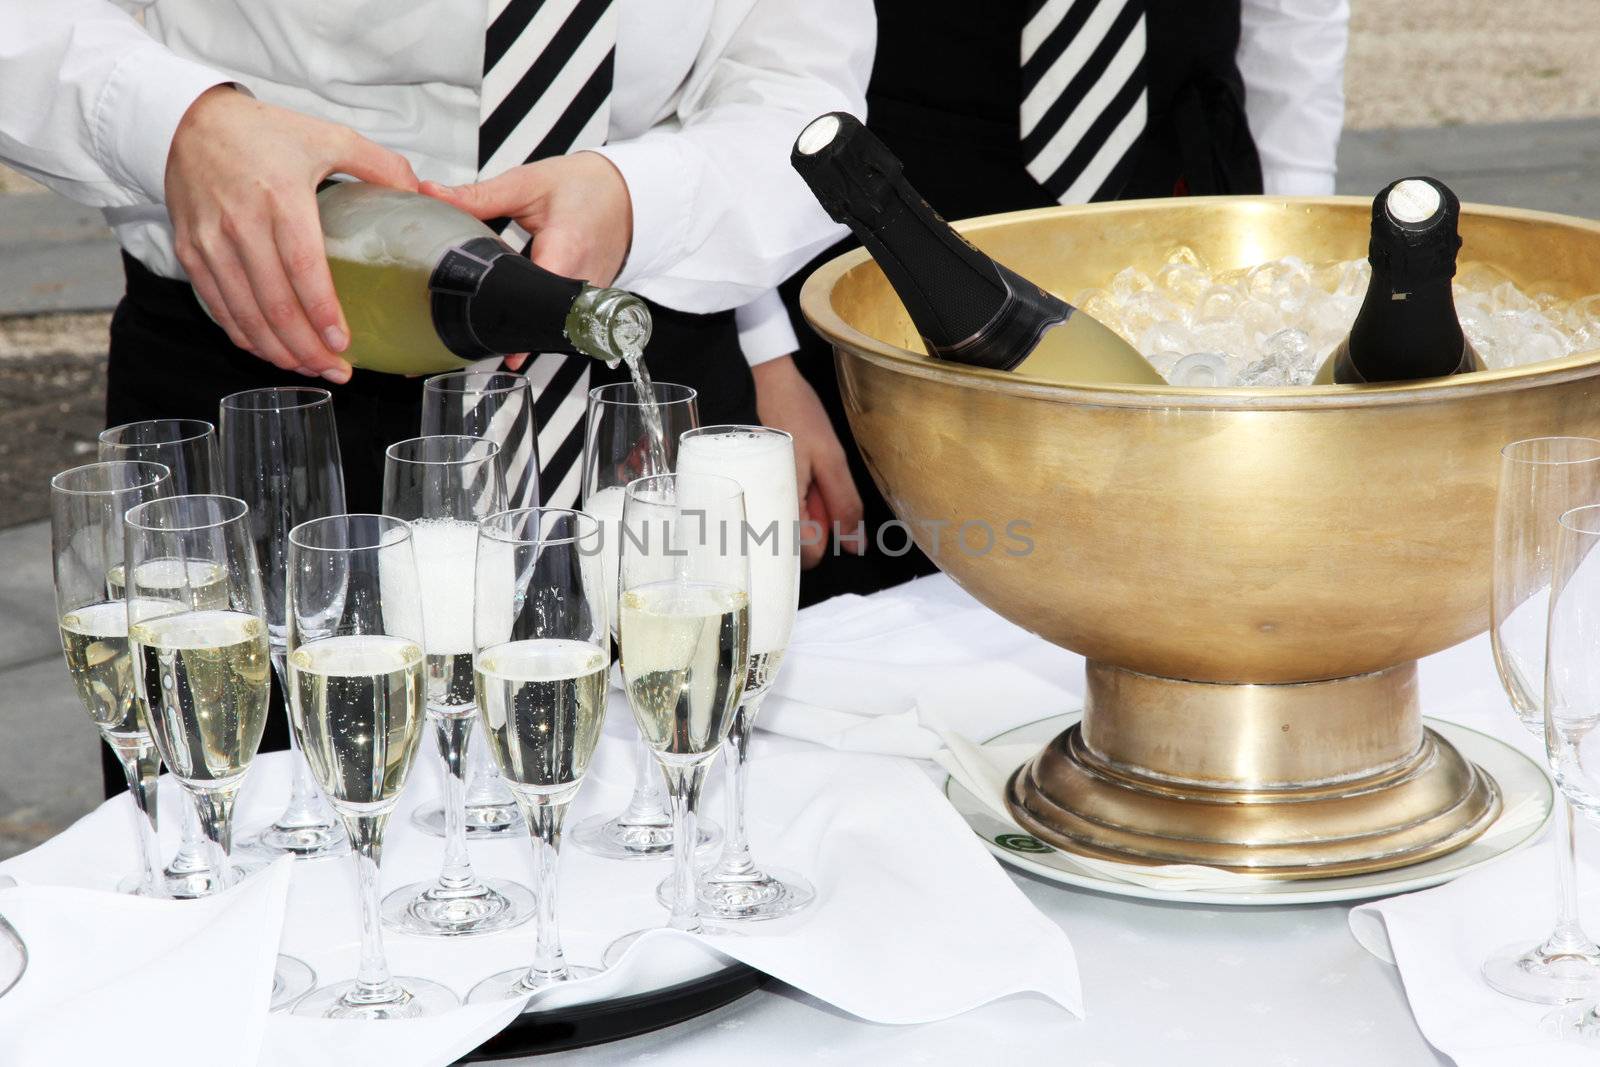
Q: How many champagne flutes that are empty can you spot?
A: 4